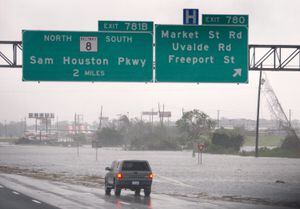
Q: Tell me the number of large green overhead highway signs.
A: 2